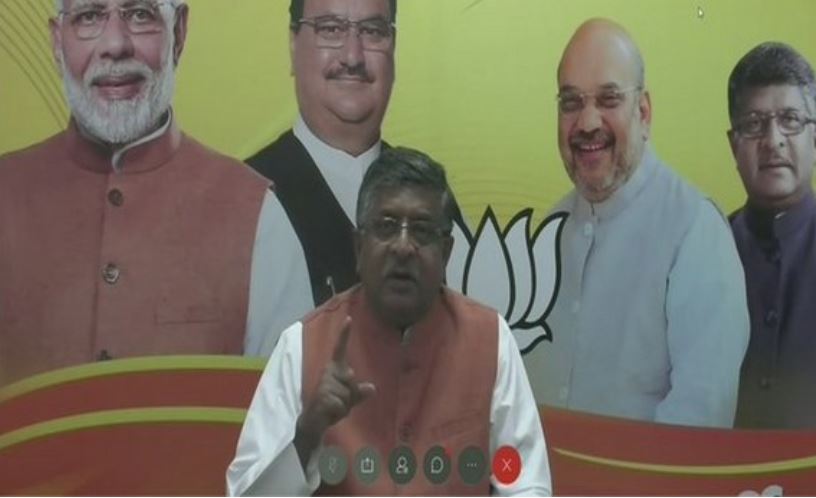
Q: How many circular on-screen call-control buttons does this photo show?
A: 6